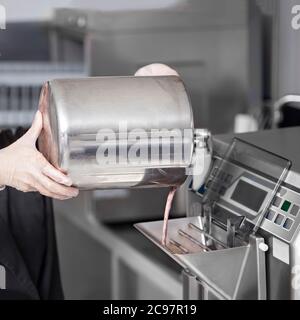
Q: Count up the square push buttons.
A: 6